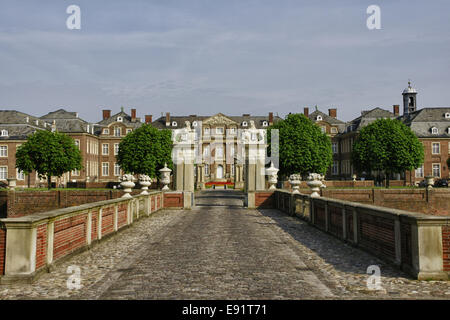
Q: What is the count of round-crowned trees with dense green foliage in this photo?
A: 4